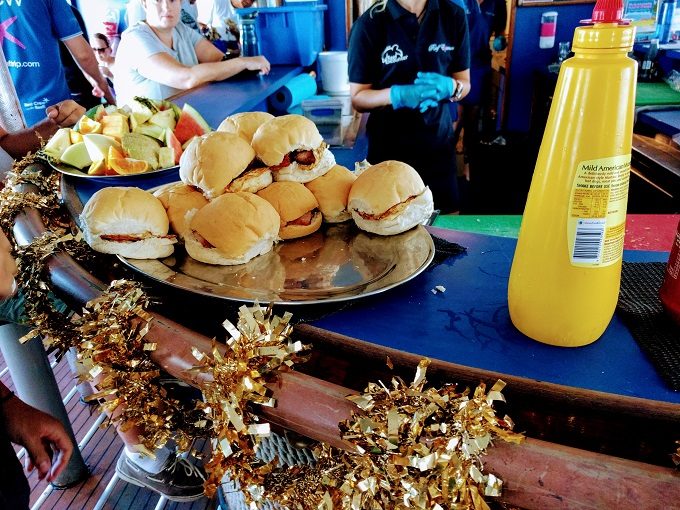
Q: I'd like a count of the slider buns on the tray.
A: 9